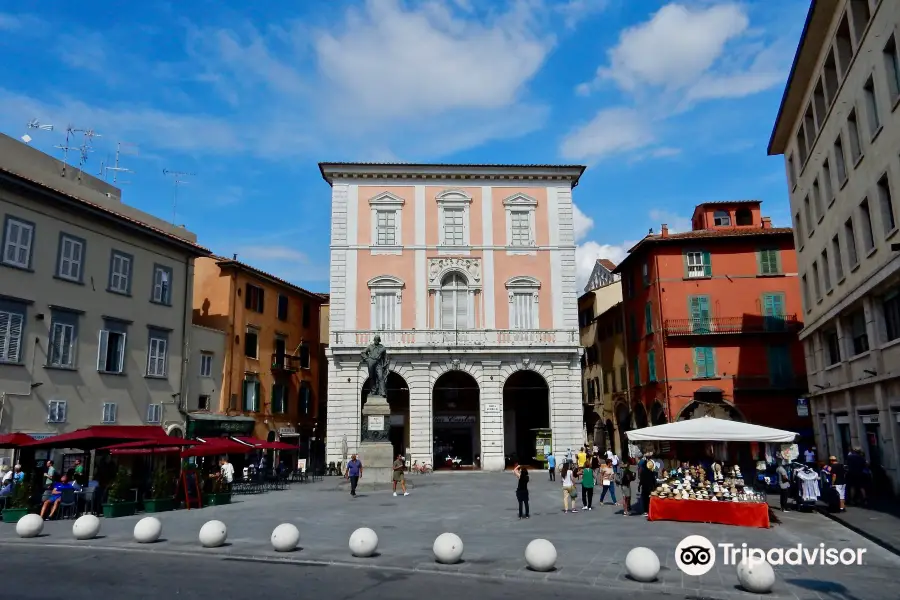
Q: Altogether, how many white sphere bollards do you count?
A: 10